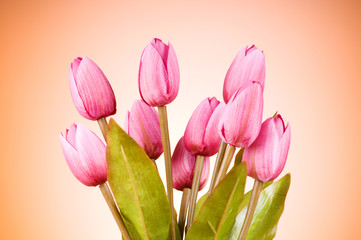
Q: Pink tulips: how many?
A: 9